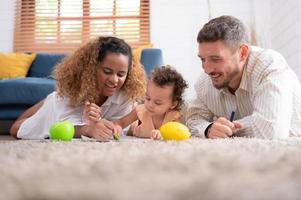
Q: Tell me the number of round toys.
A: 2